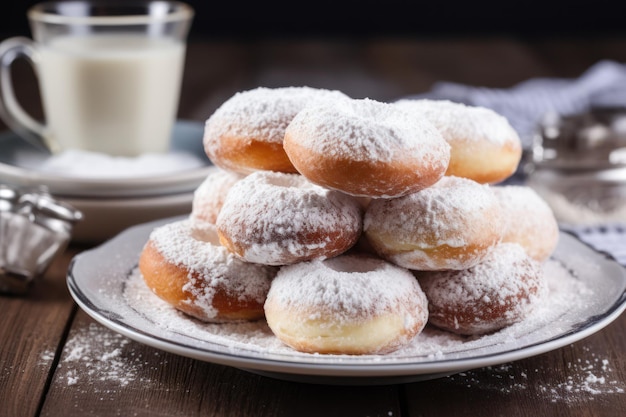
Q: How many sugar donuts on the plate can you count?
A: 10